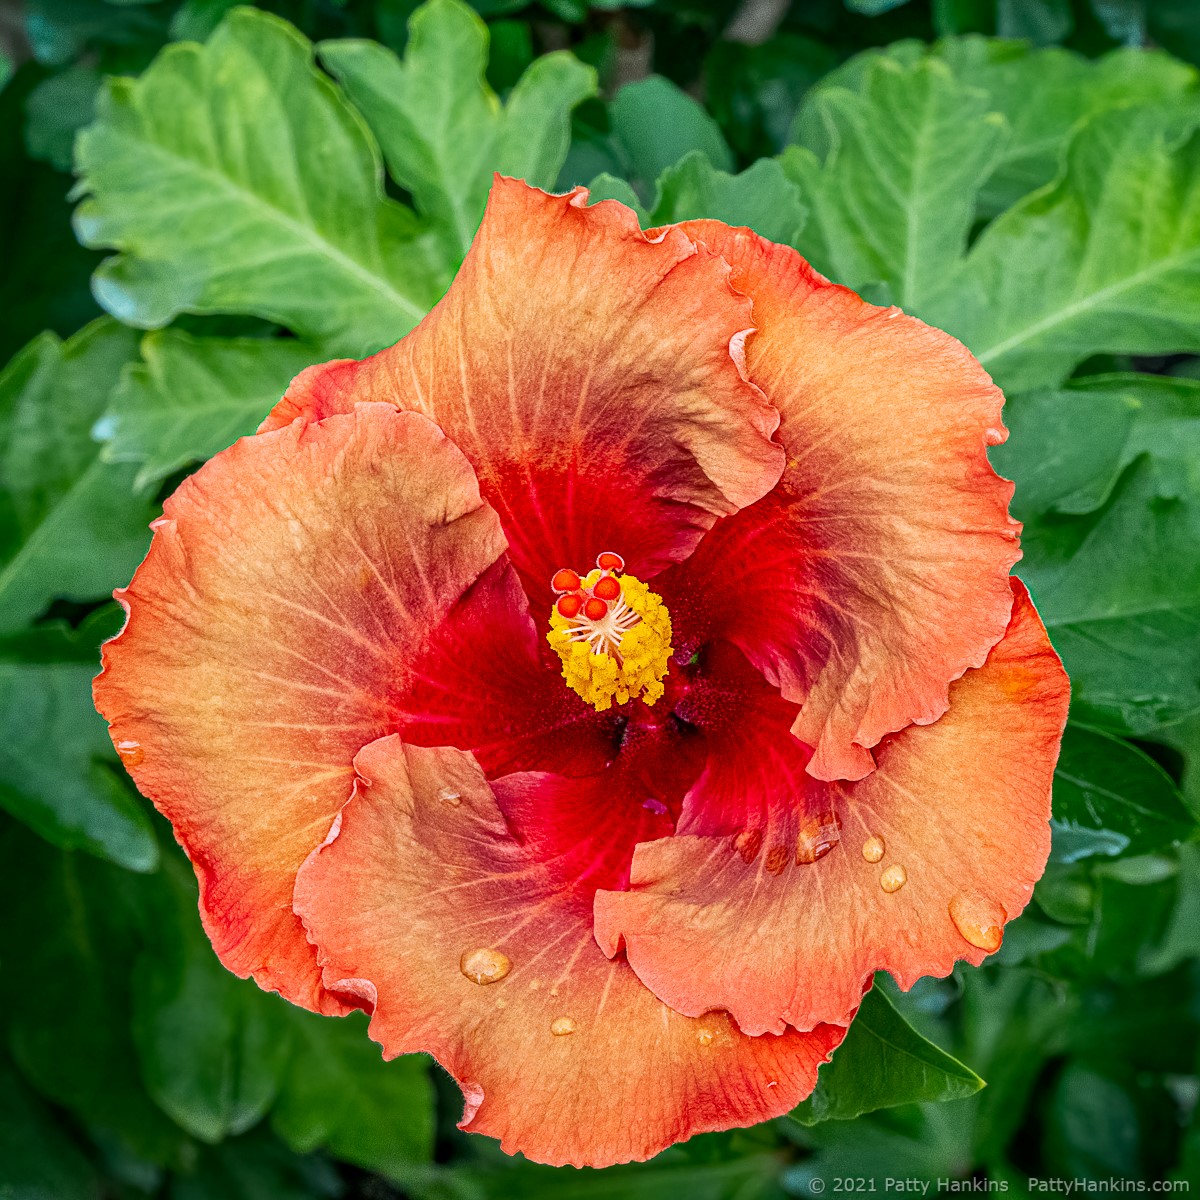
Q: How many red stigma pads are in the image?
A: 5